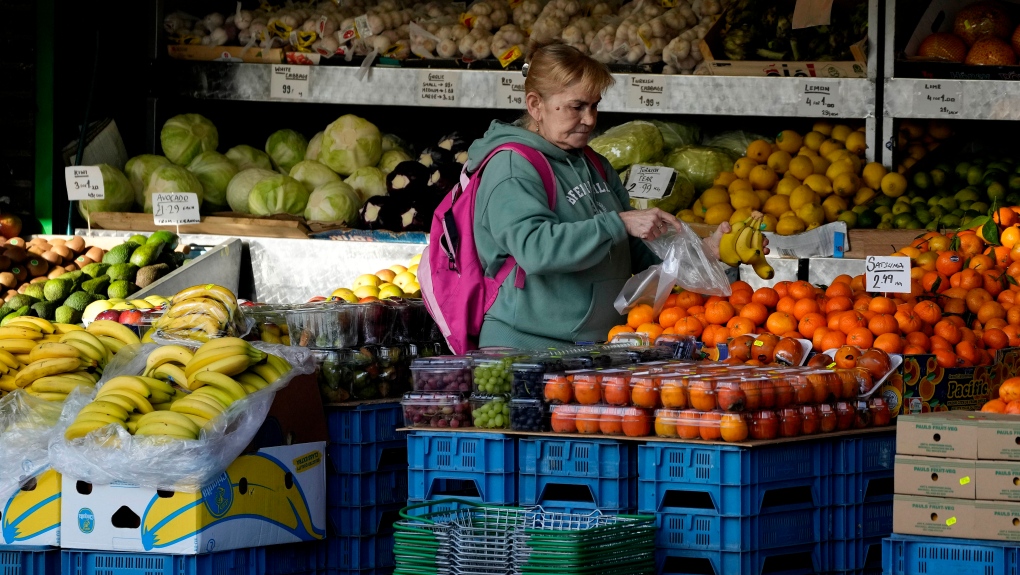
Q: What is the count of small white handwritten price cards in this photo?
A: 10